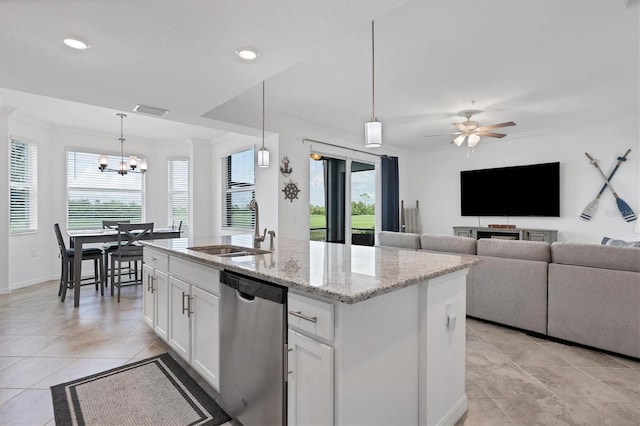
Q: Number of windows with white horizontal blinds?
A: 4